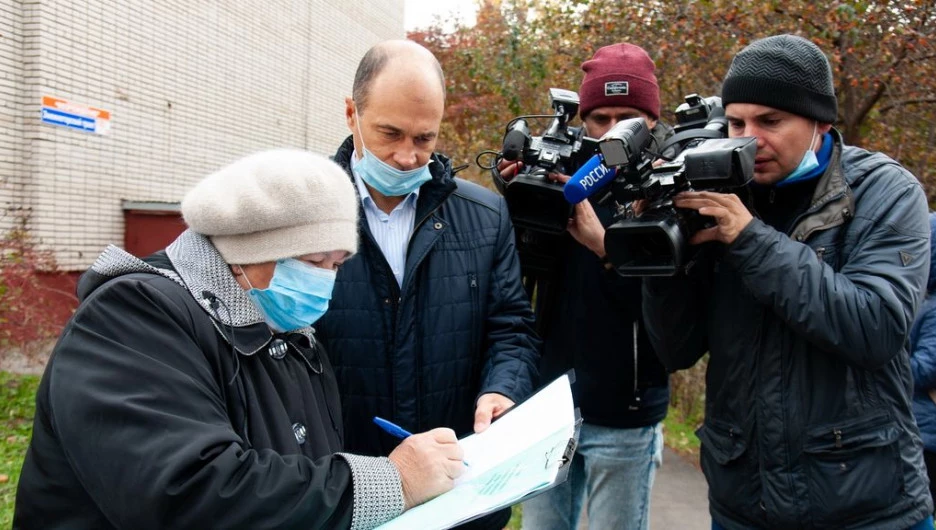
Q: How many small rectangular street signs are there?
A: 1